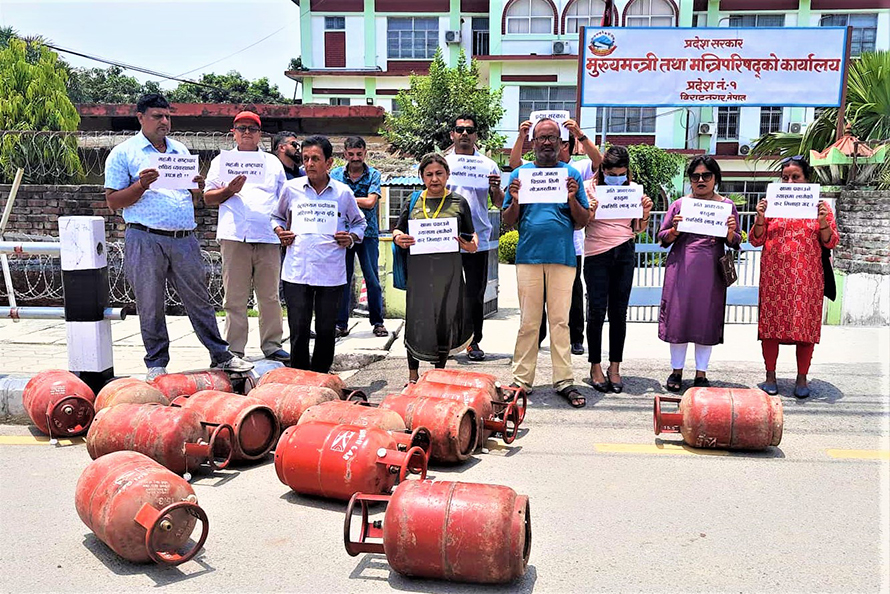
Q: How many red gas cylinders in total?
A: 15